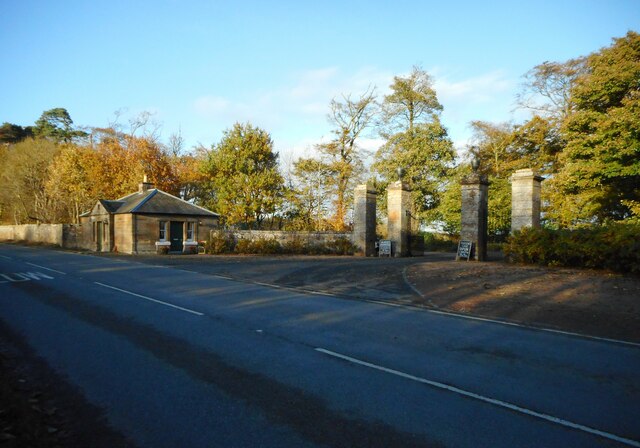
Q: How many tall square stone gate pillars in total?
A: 4